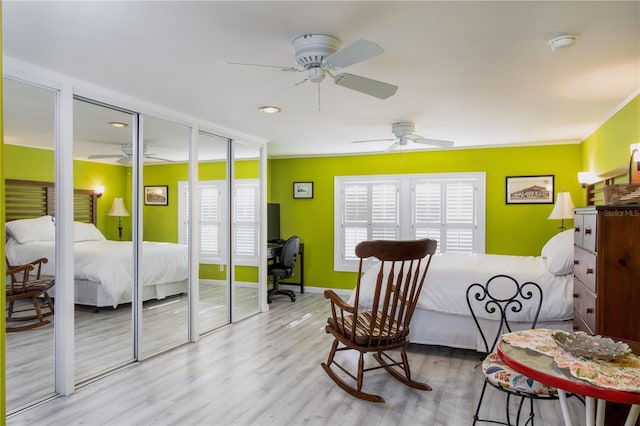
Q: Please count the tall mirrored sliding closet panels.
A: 5